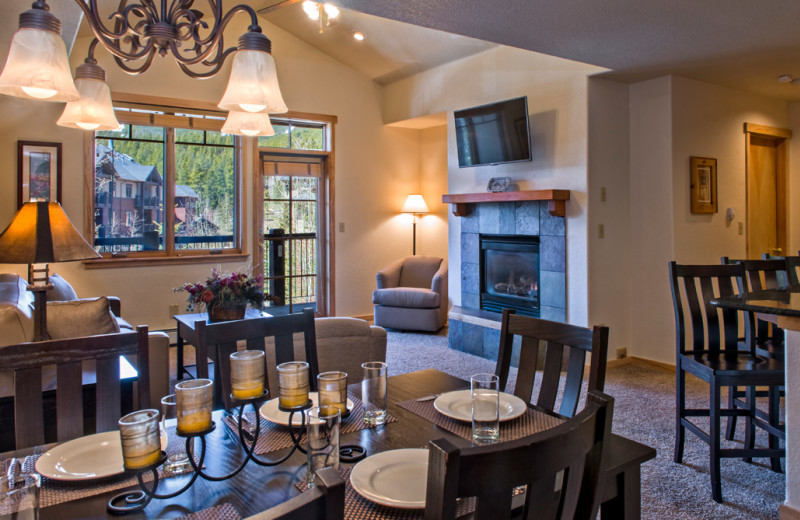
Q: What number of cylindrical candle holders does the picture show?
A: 5